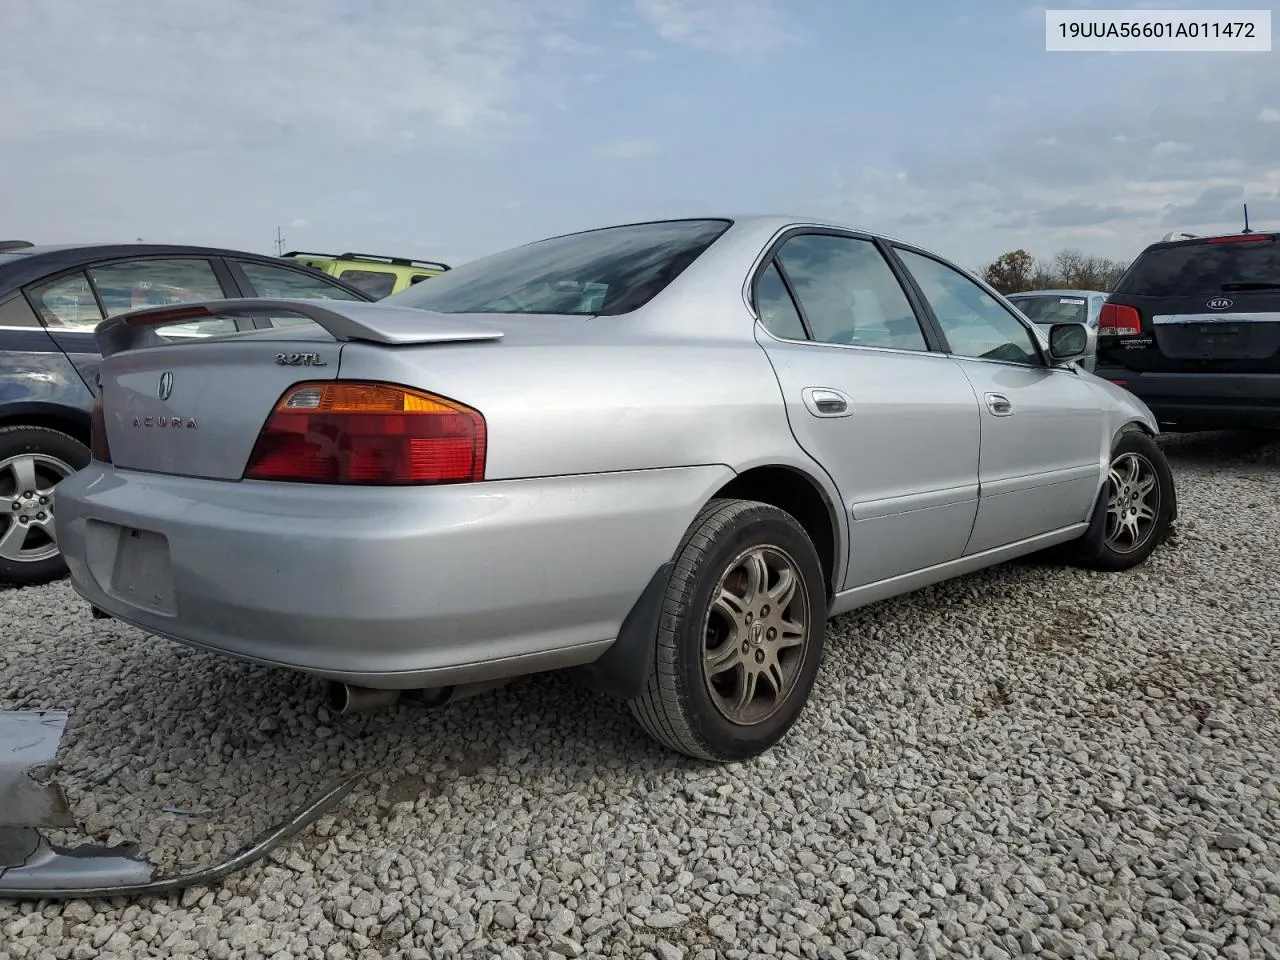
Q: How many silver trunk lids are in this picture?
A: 1